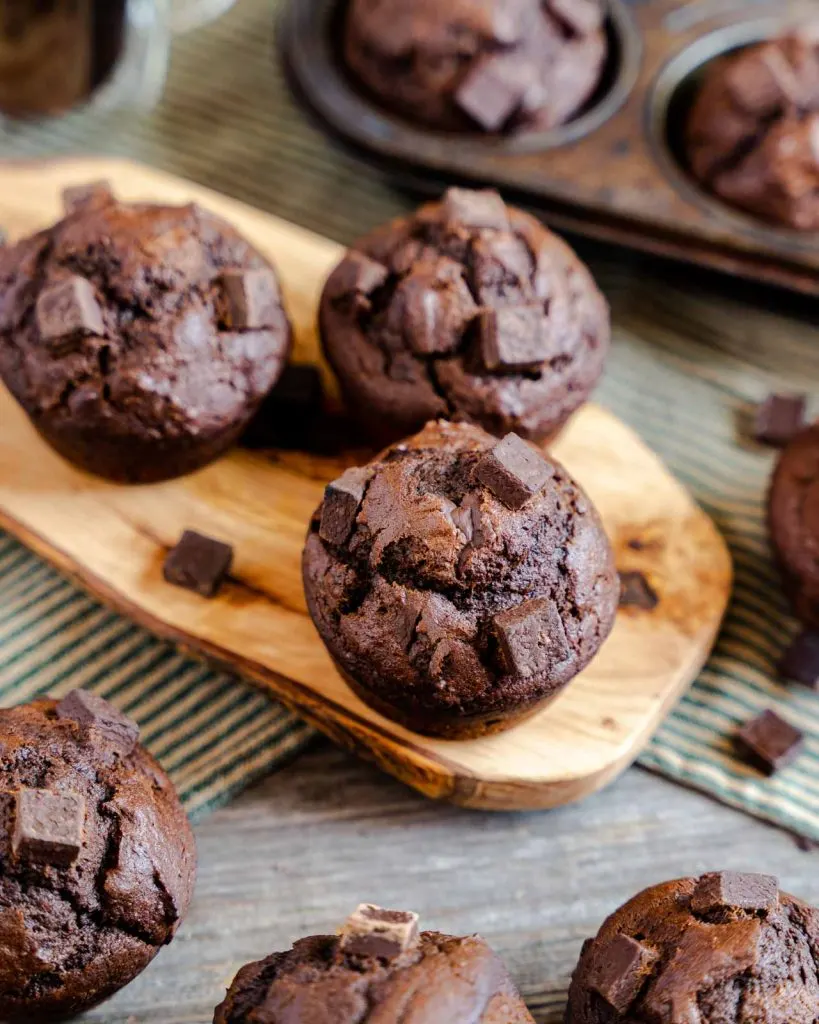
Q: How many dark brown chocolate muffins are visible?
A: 9